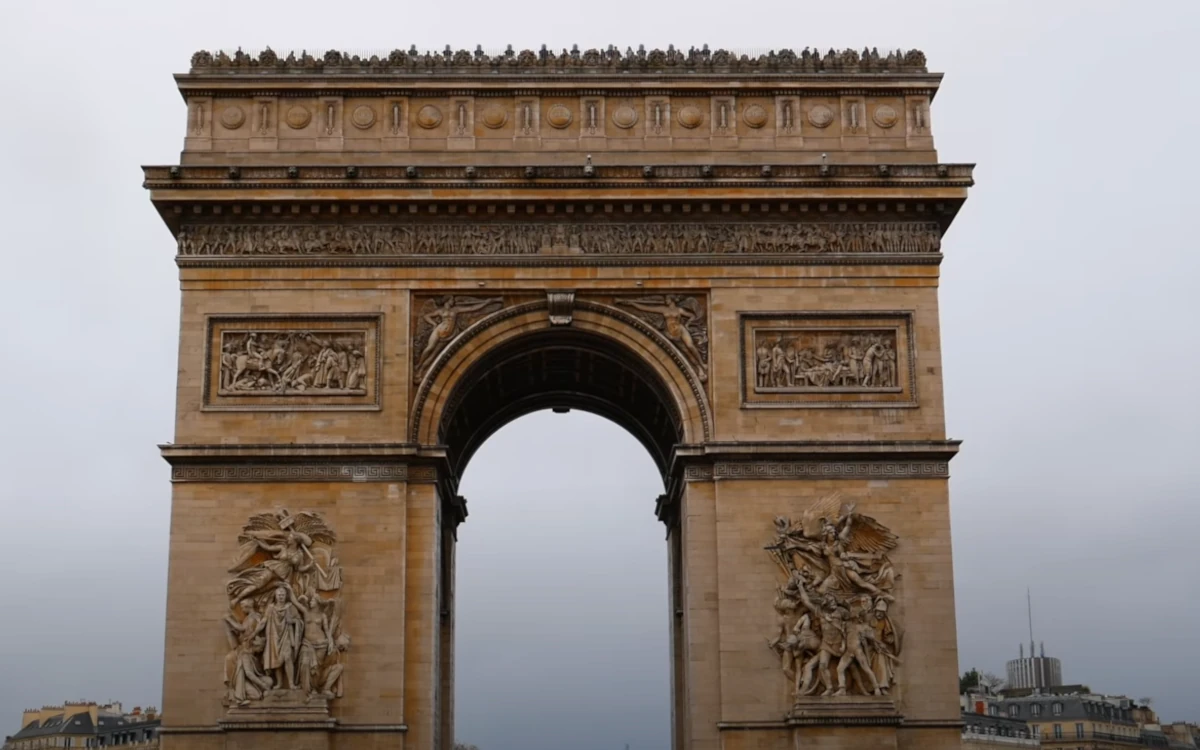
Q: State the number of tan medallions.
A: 11